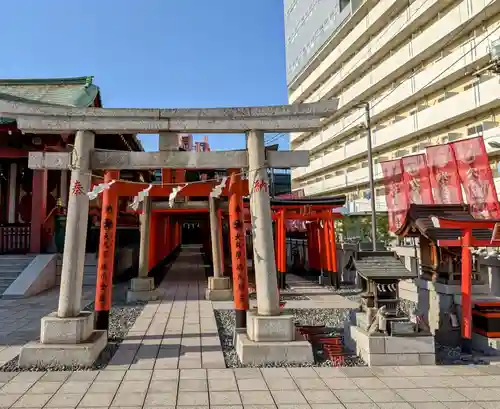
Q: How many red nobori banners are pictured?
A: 4